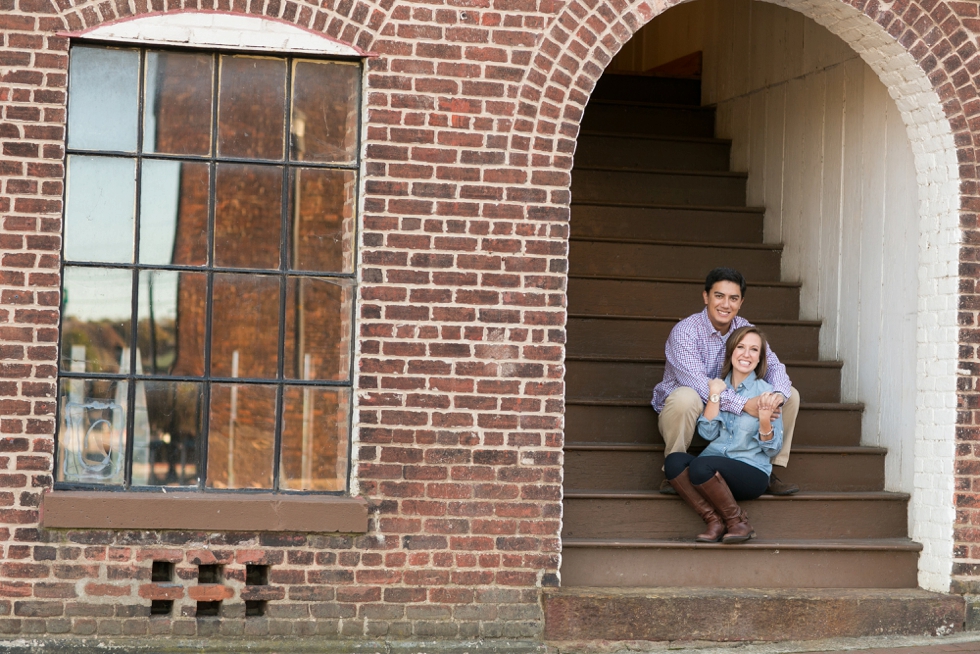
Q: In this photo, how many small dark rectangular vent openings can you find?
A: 6